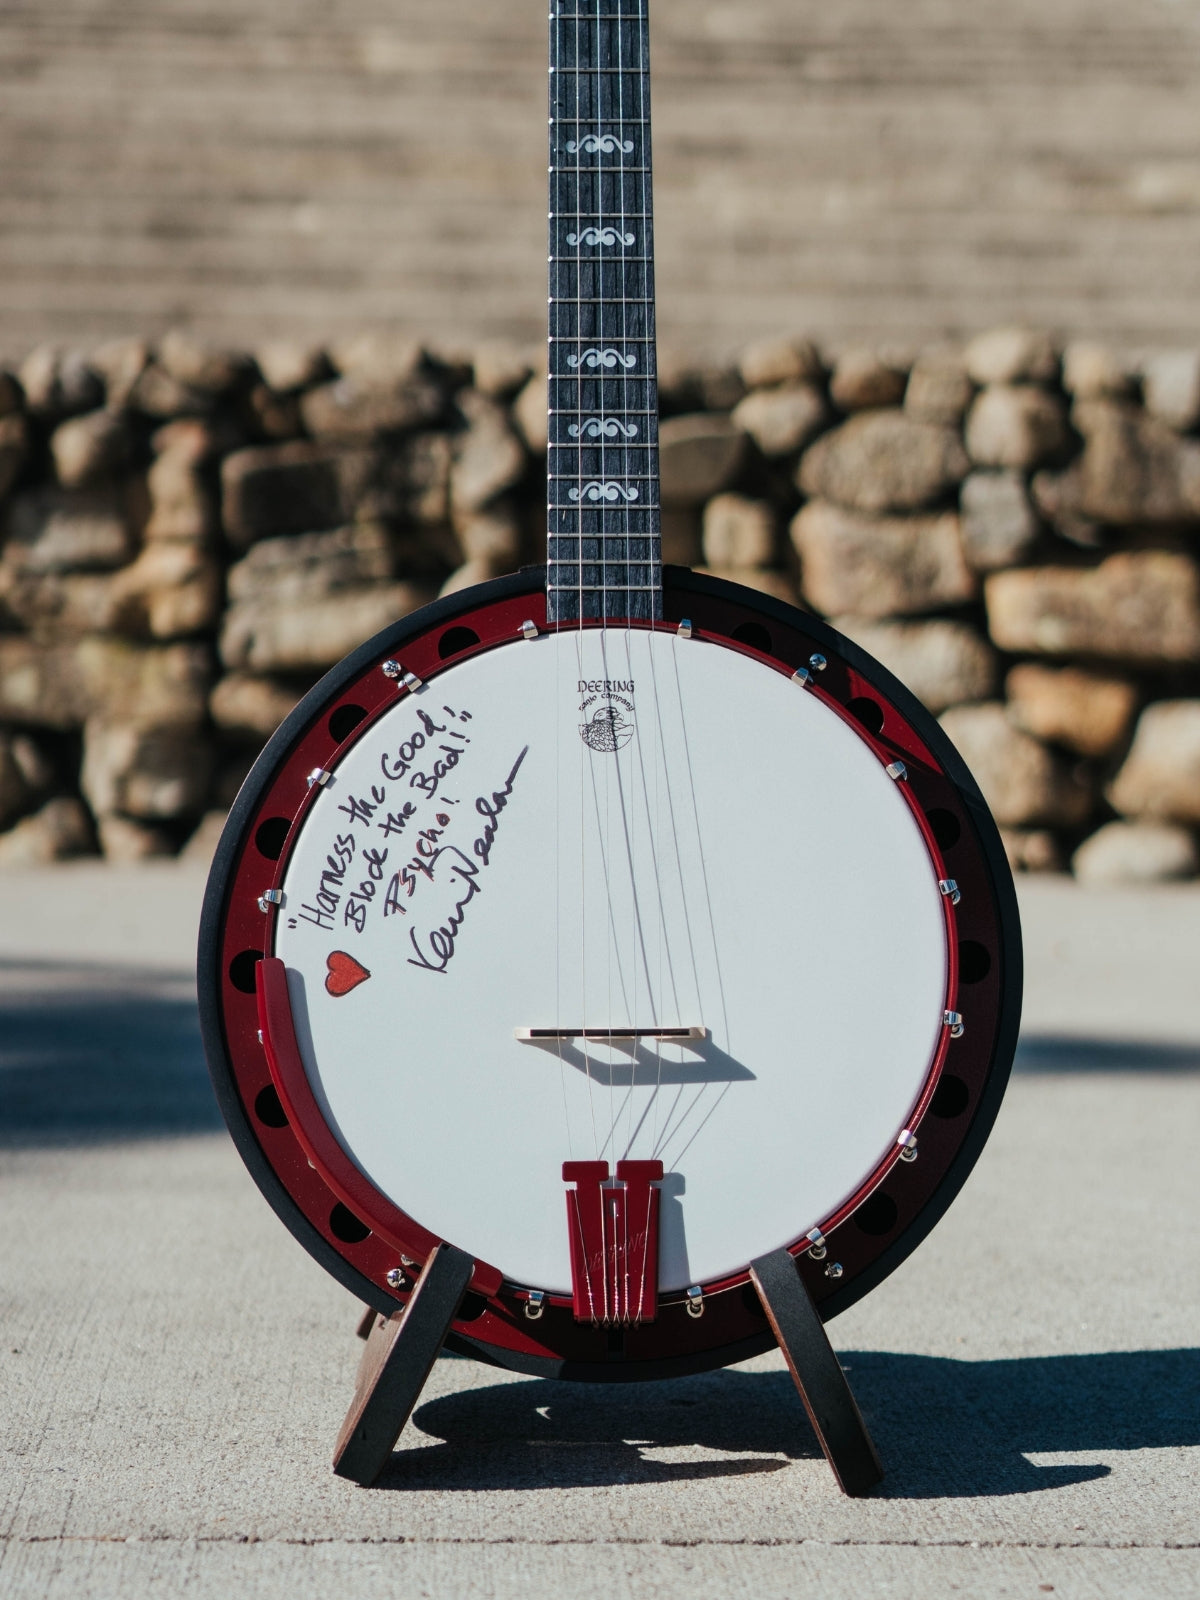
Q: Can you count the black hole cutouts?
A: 14